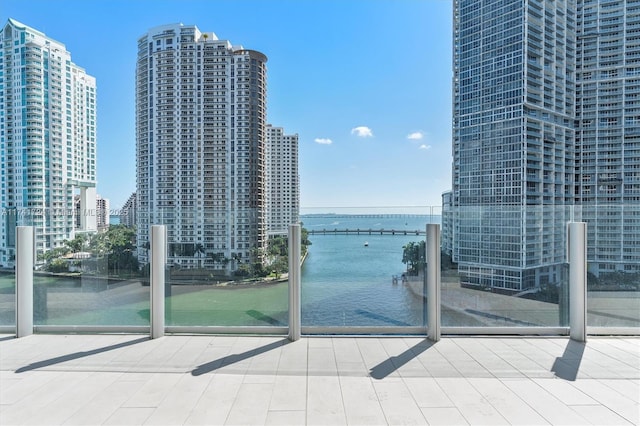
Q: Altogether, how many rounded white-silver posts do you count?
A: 5